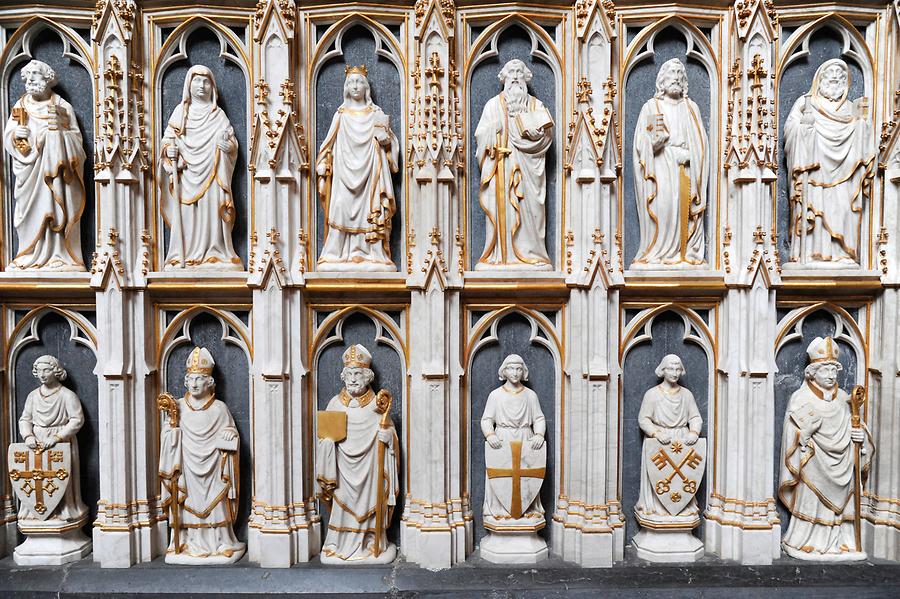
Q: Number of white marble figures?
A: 12